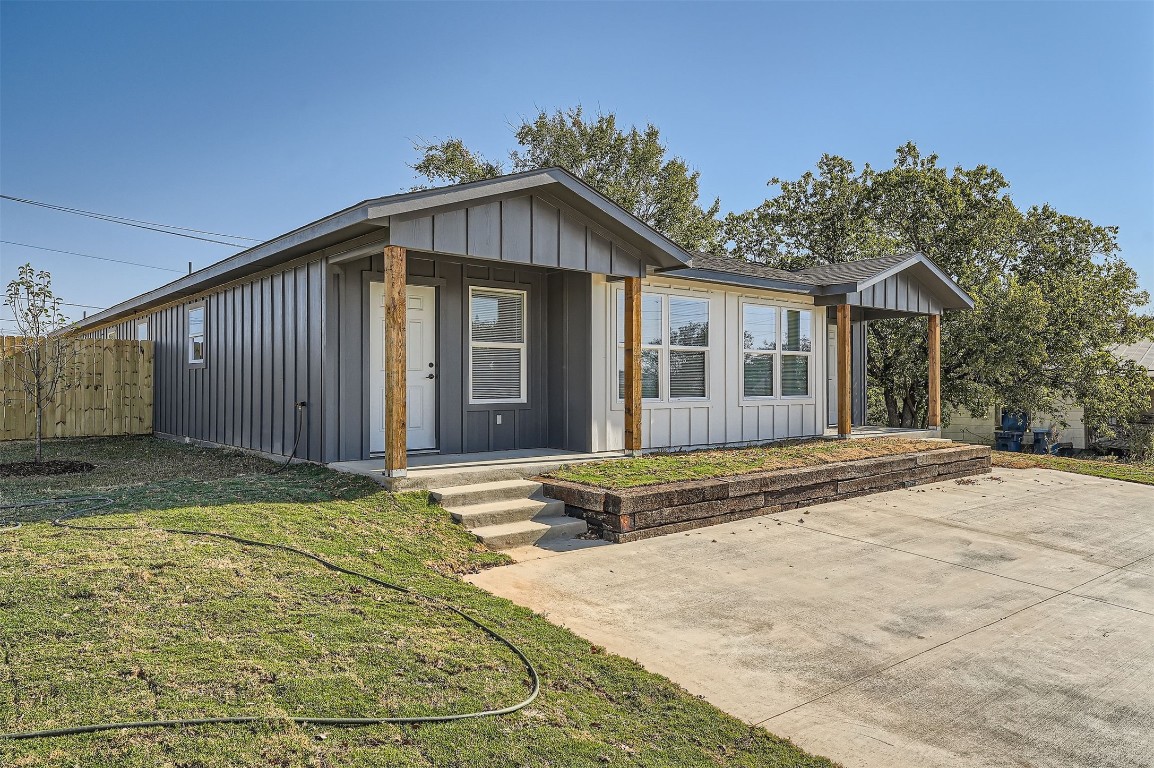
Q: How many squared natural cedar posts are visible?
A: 4